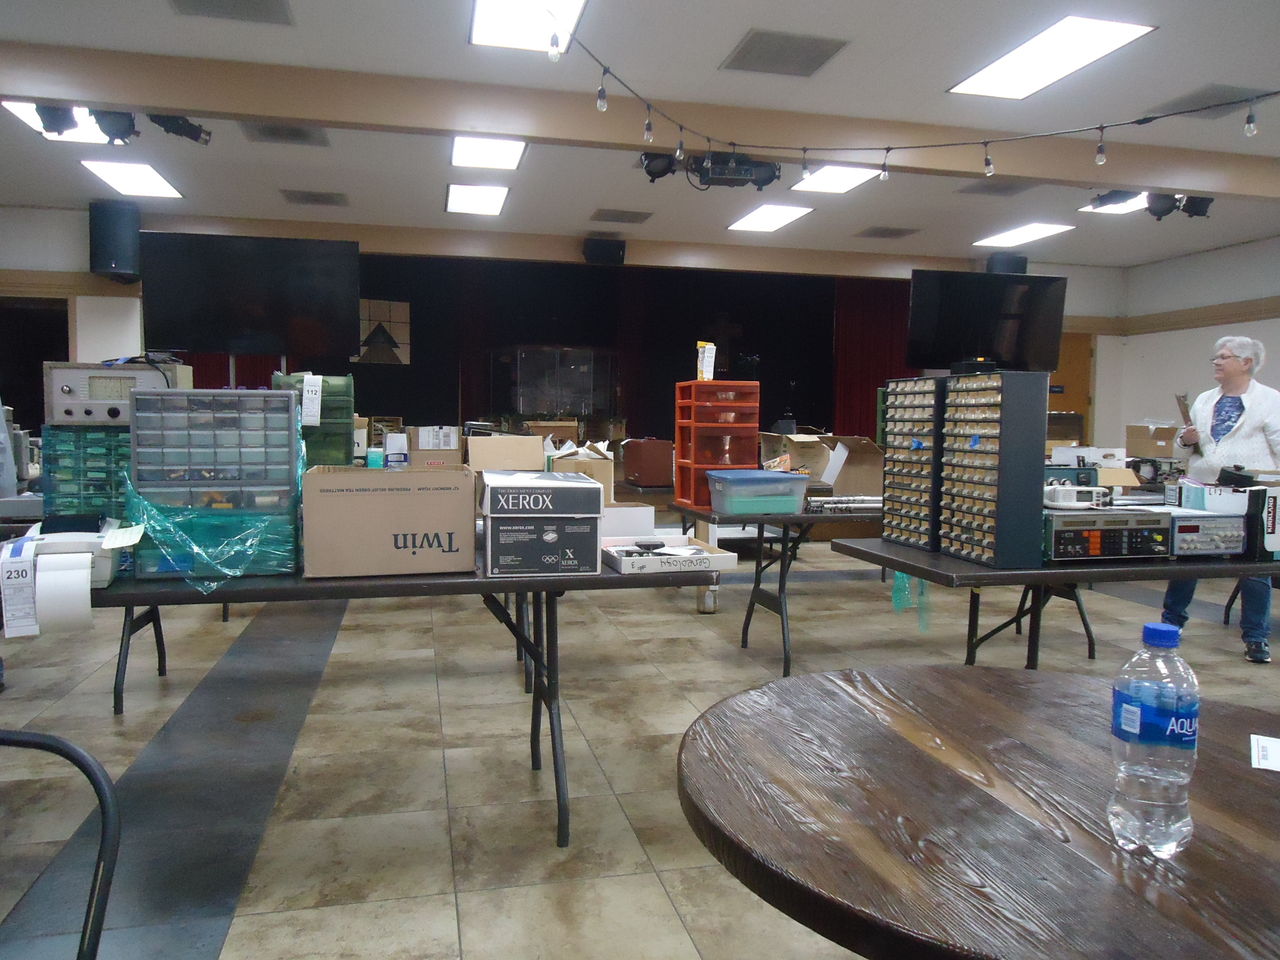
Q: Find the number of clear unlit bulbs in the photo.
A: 11